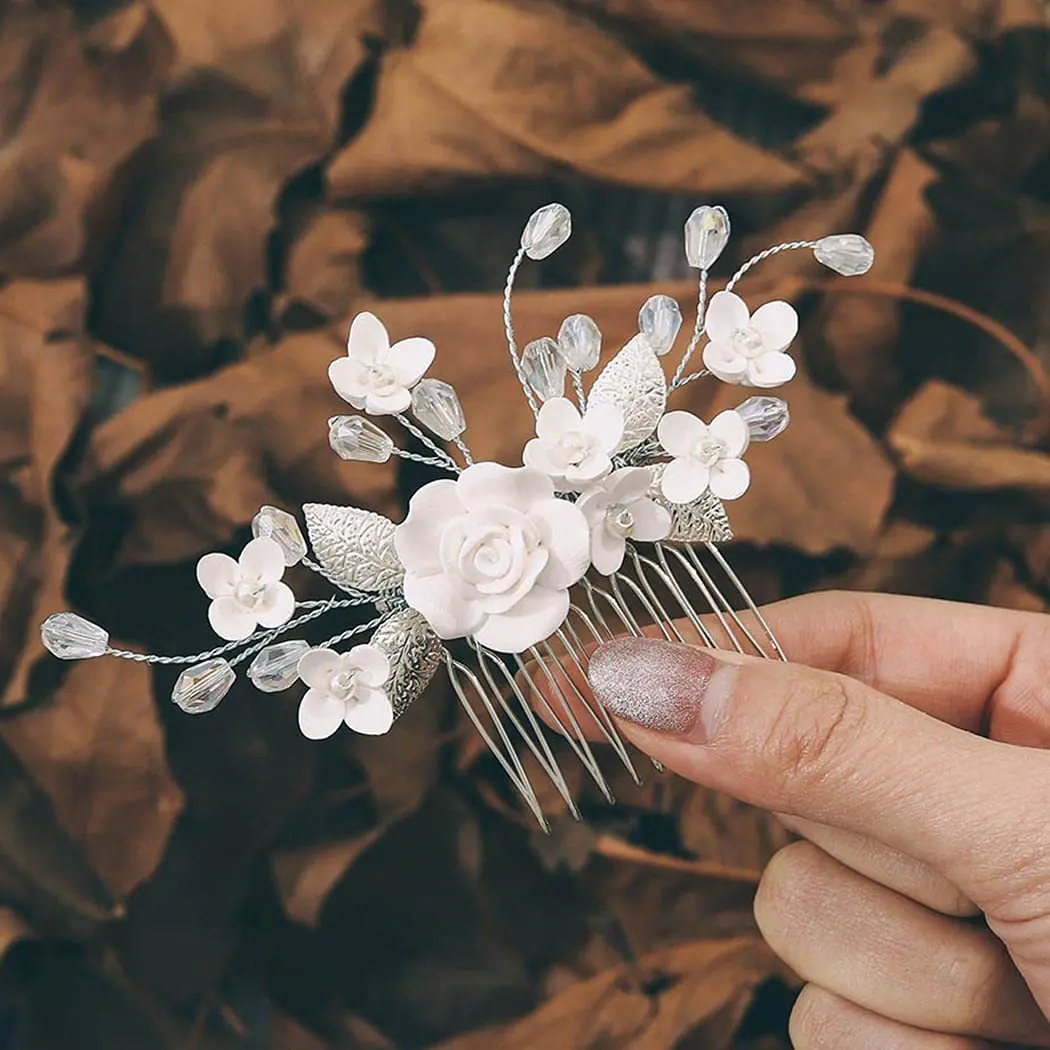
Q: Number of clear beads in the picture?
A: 13